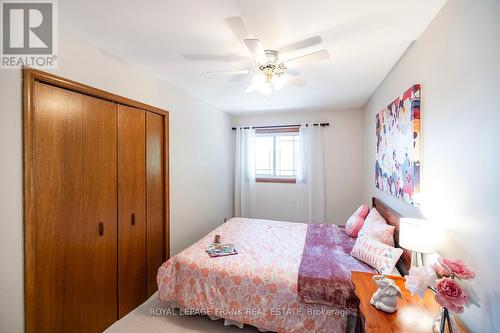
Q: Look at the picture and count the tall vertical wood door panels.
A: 4